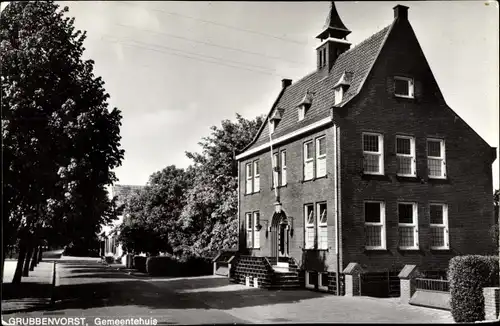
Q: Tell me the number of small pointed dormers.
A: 3